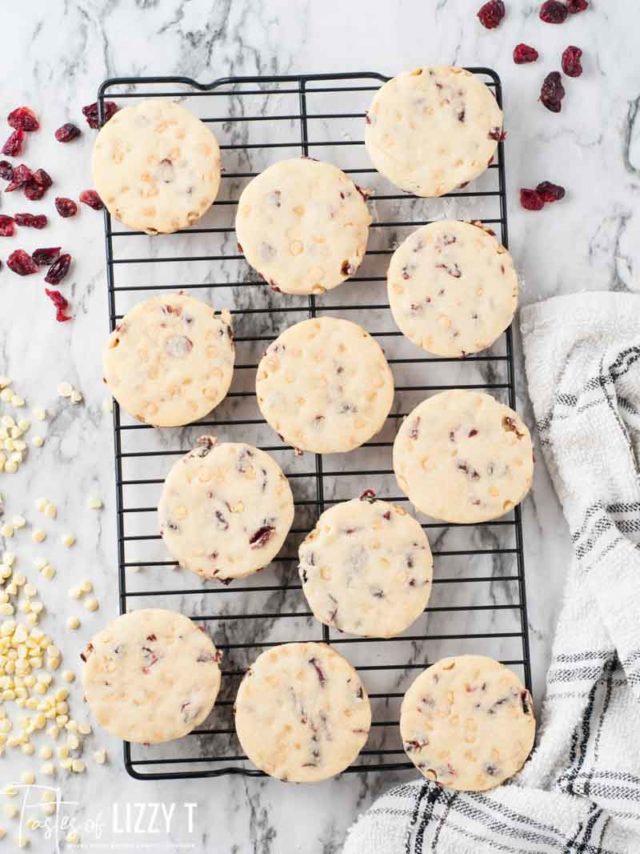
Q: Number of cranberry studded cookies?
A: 12